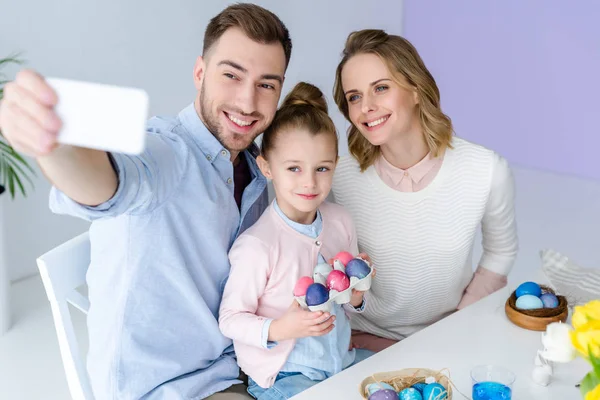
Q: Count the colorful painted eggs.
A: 14